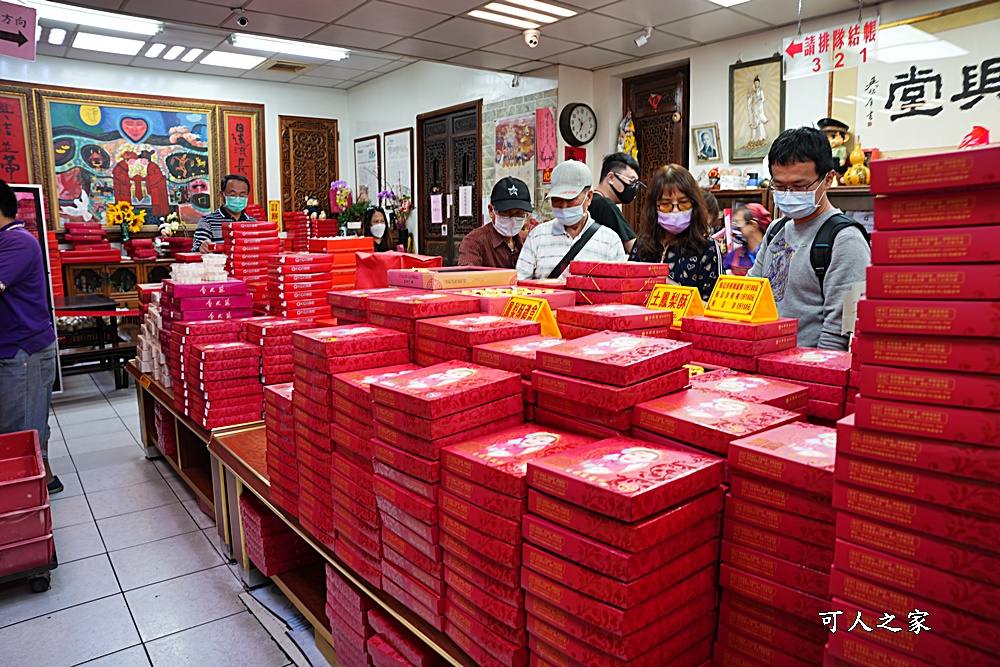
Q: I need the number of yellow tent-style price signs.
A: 3